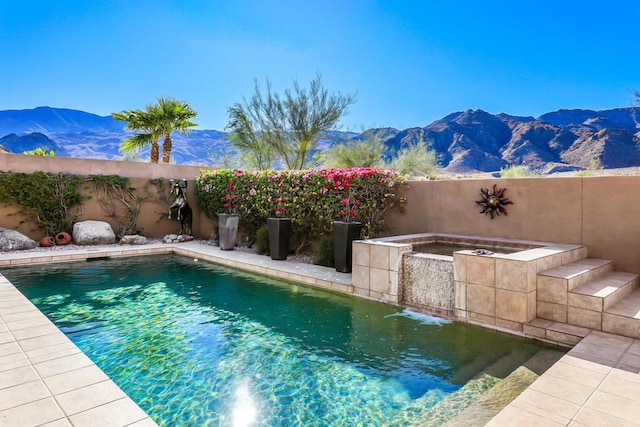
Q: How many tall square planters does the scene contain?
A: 3